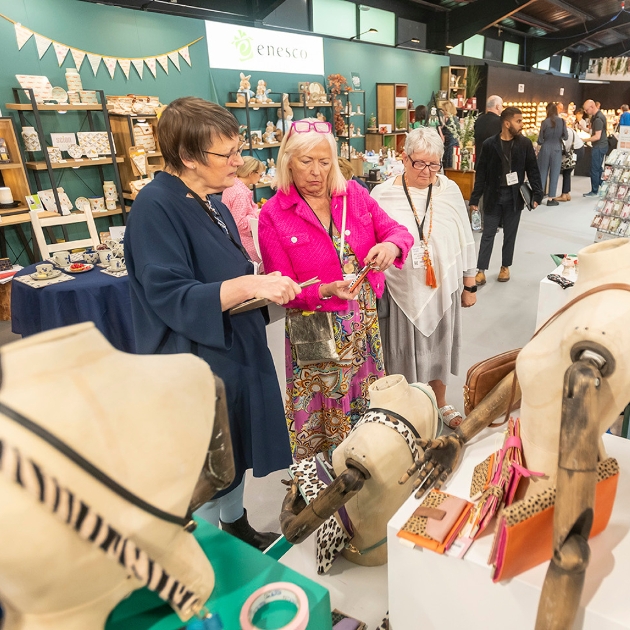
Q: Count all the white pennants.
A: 12